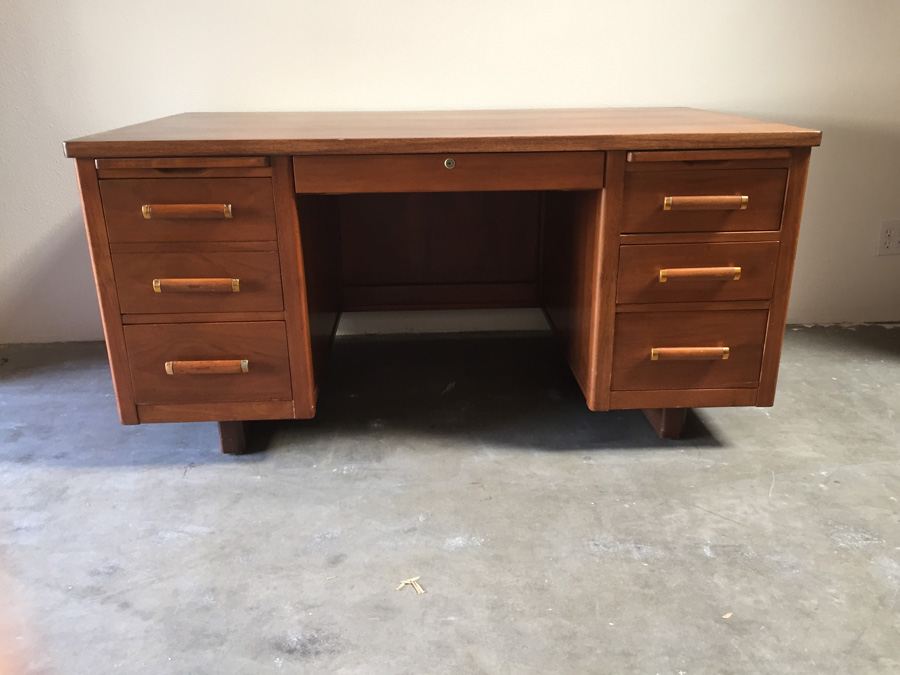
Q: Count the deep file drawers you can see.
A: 2